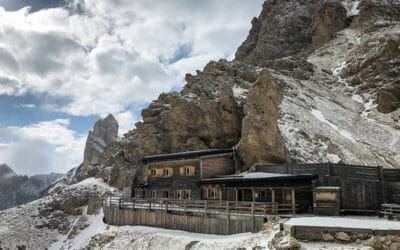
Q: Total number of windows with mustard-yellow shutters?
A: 3